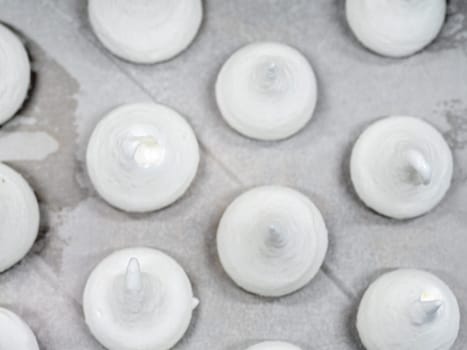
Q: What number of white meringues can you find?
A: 12